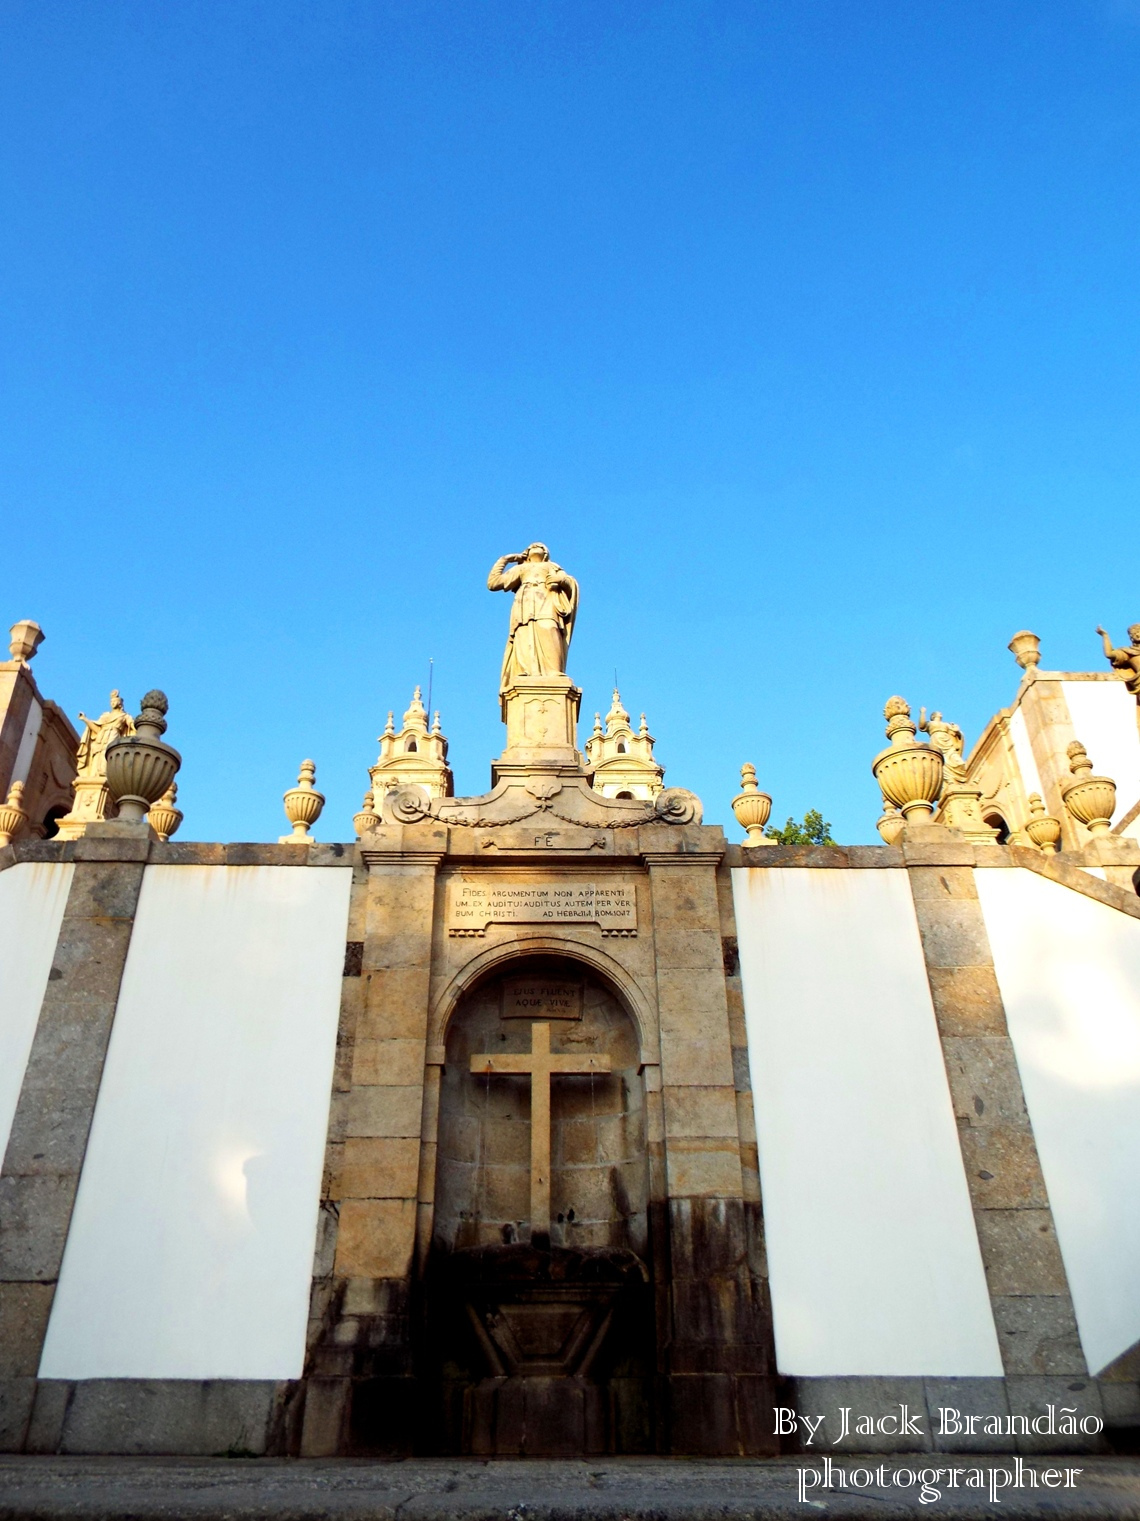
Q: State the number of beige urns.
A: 12